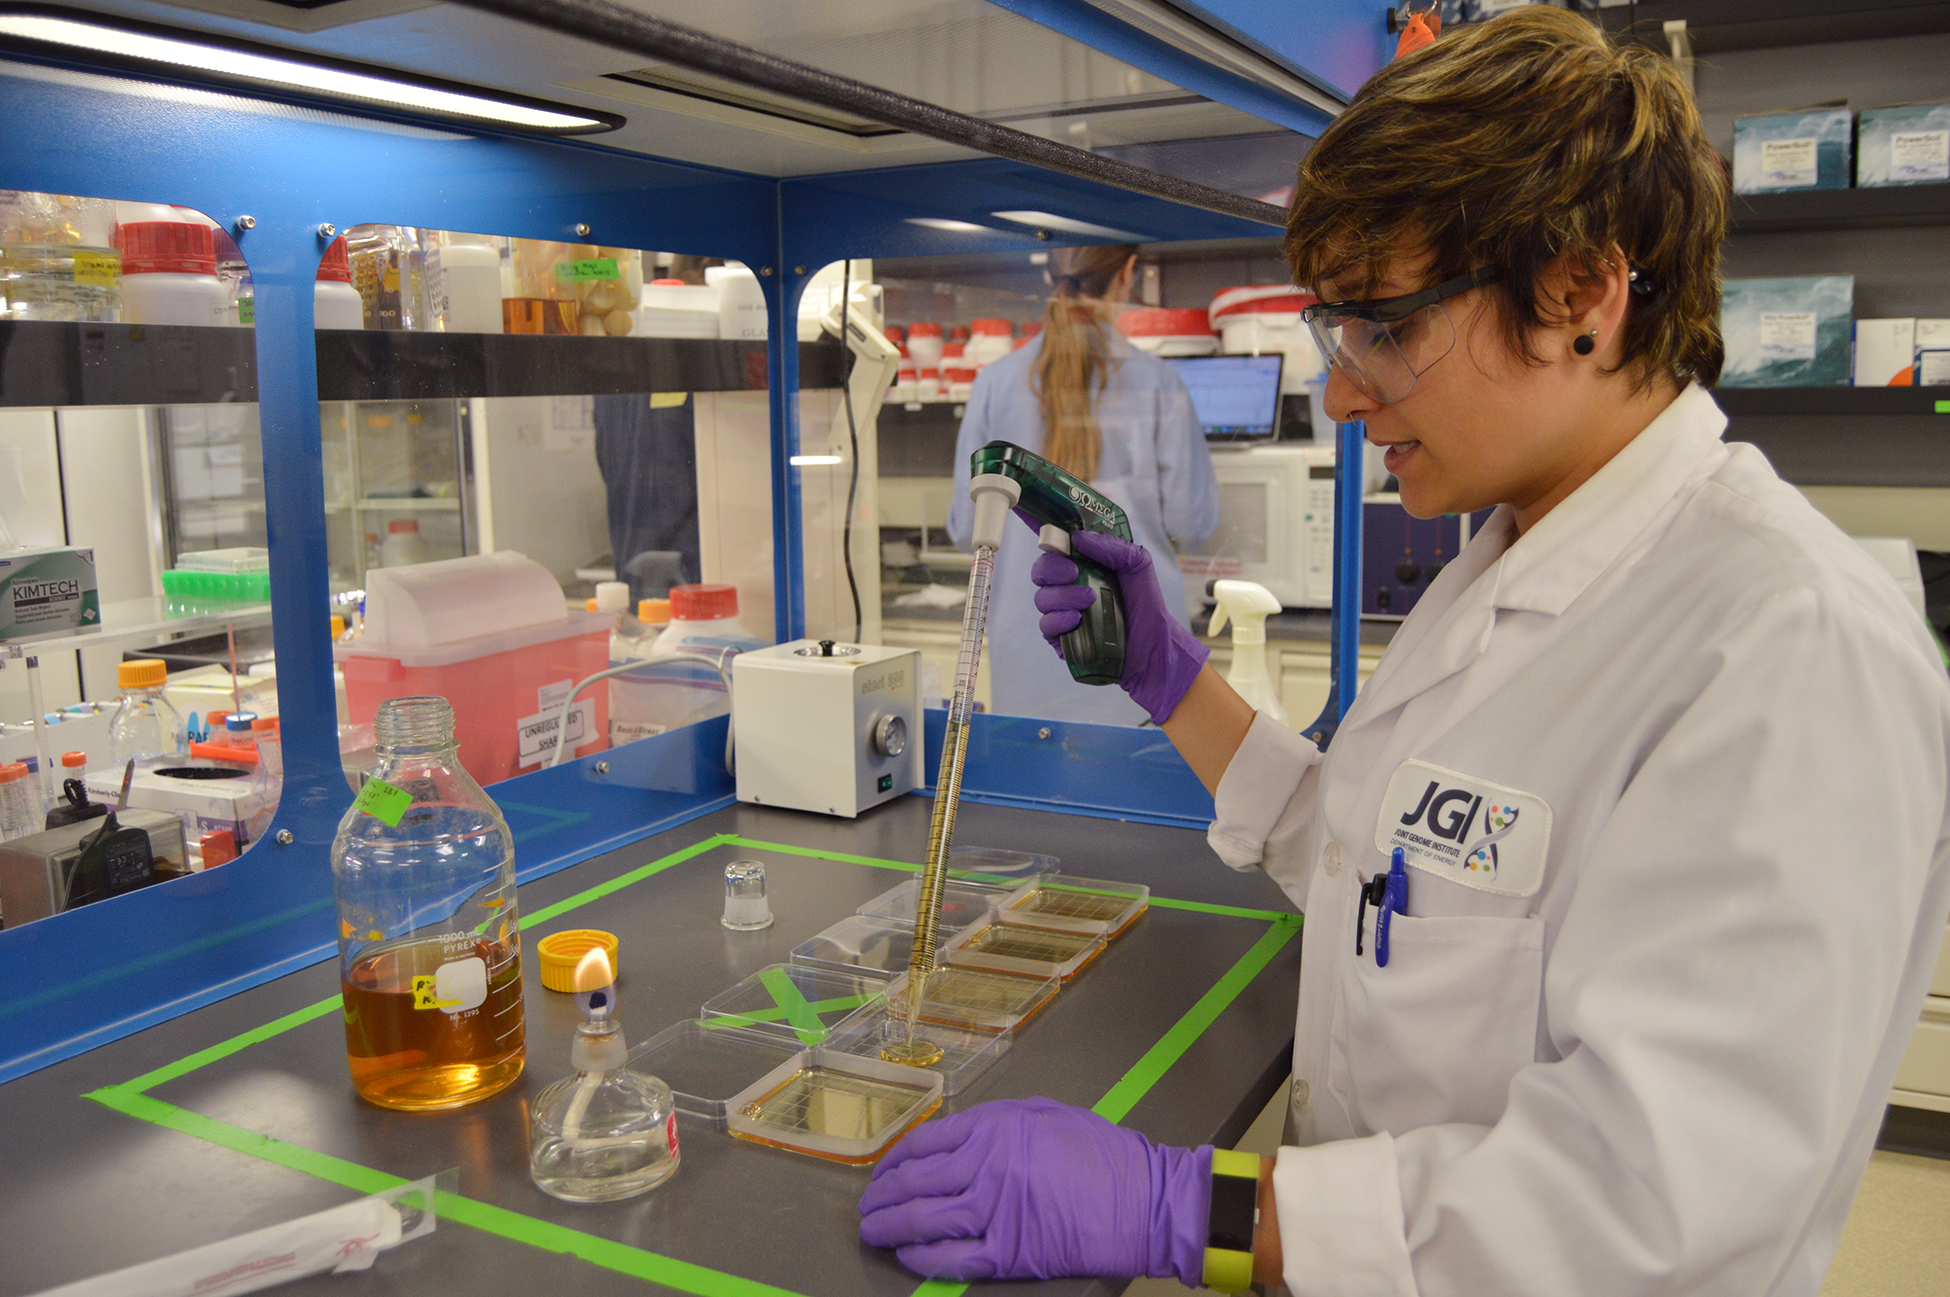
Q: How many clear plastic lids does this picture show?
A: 5